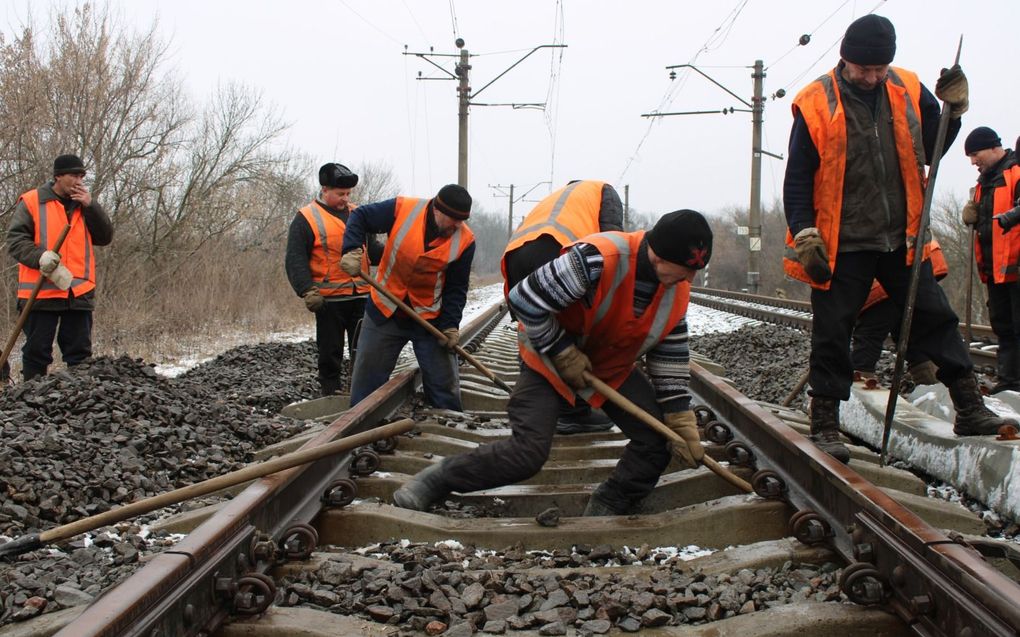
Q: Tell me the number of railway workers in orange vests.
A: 8